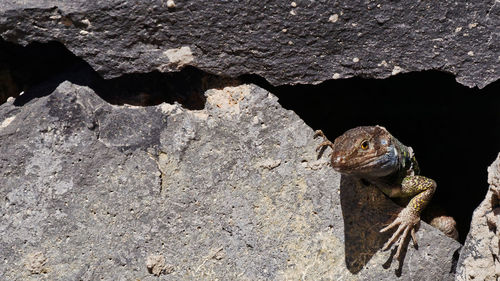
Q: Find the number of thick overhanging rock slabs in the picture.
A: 1